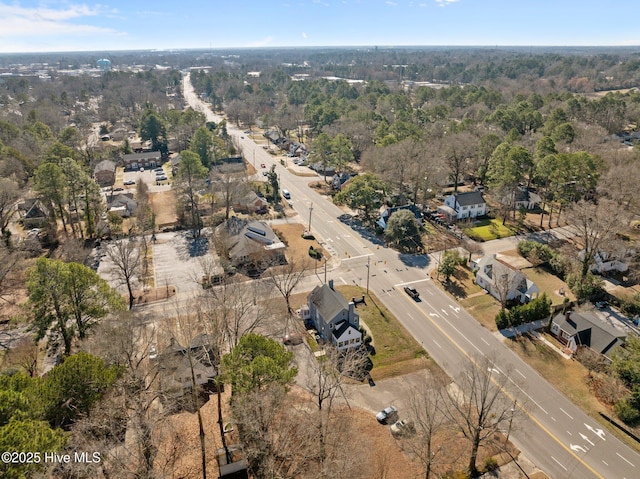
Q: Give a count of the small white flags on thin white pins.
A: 0